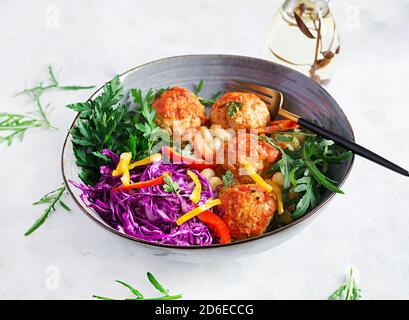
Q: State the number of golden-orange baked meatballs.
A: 4